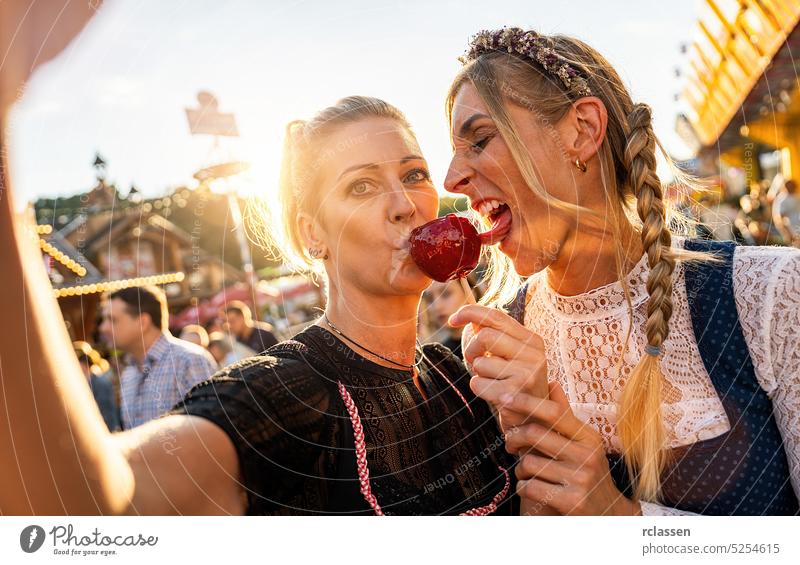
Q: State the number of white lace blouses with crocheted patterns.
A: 1